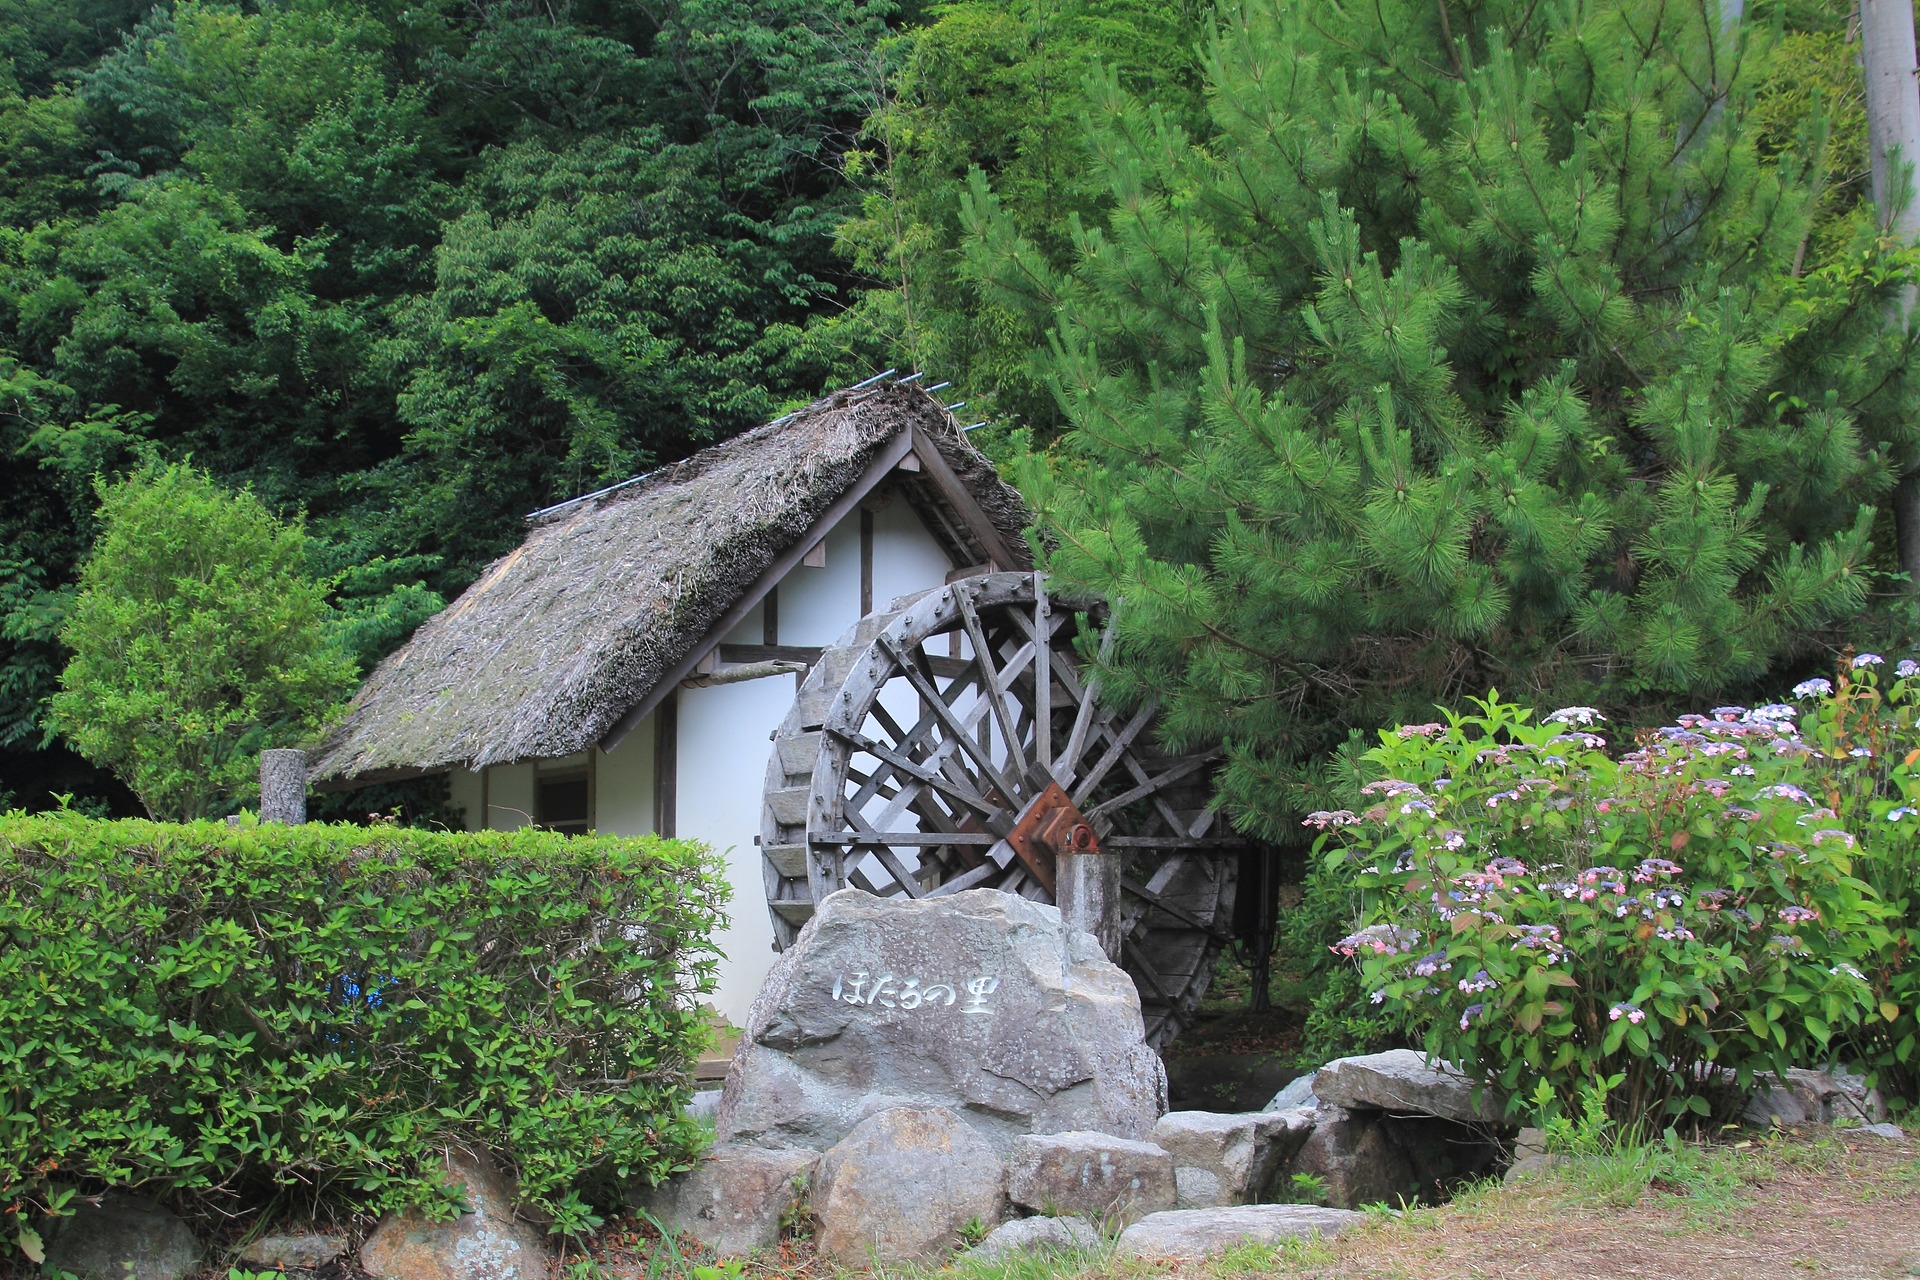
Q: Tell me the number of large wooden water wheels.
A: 1